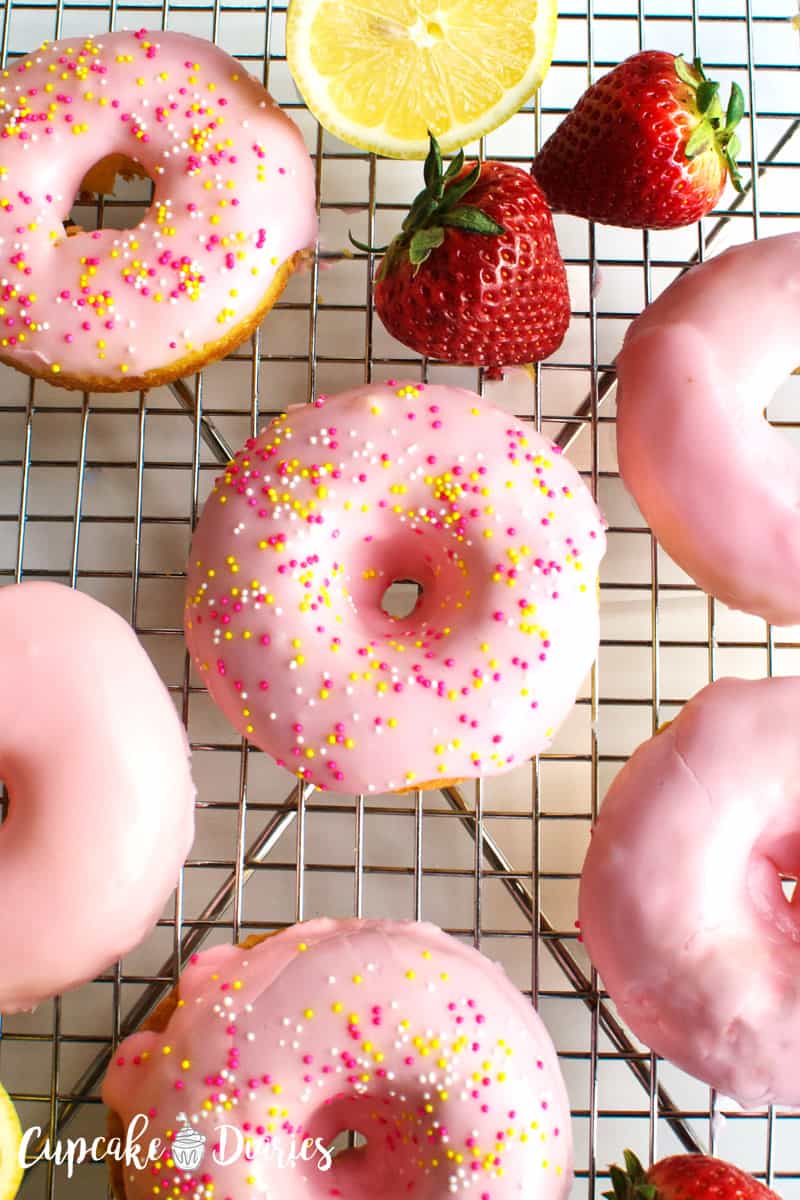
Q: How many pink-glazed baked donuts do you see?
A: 6